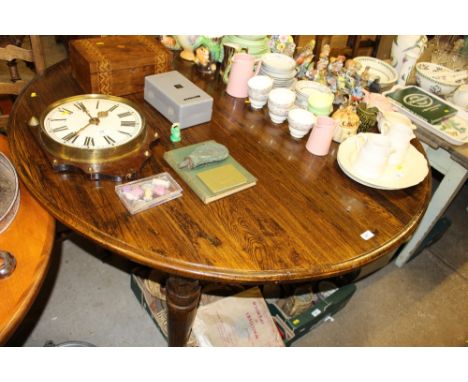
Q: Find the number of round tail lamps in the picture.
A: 0